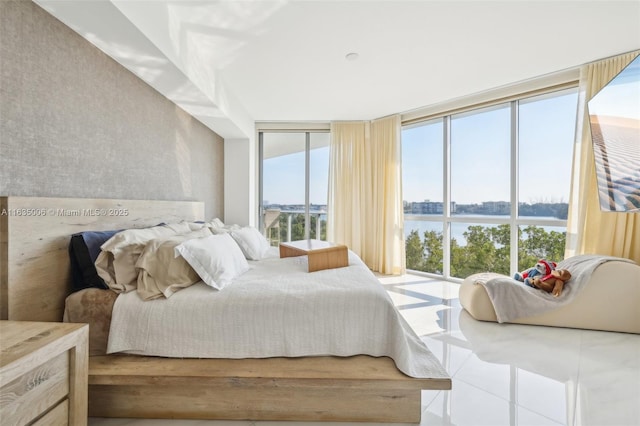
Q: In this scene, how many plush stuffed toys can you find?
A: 2